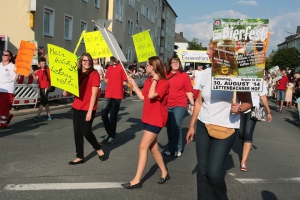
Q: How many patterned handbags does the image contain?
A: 1